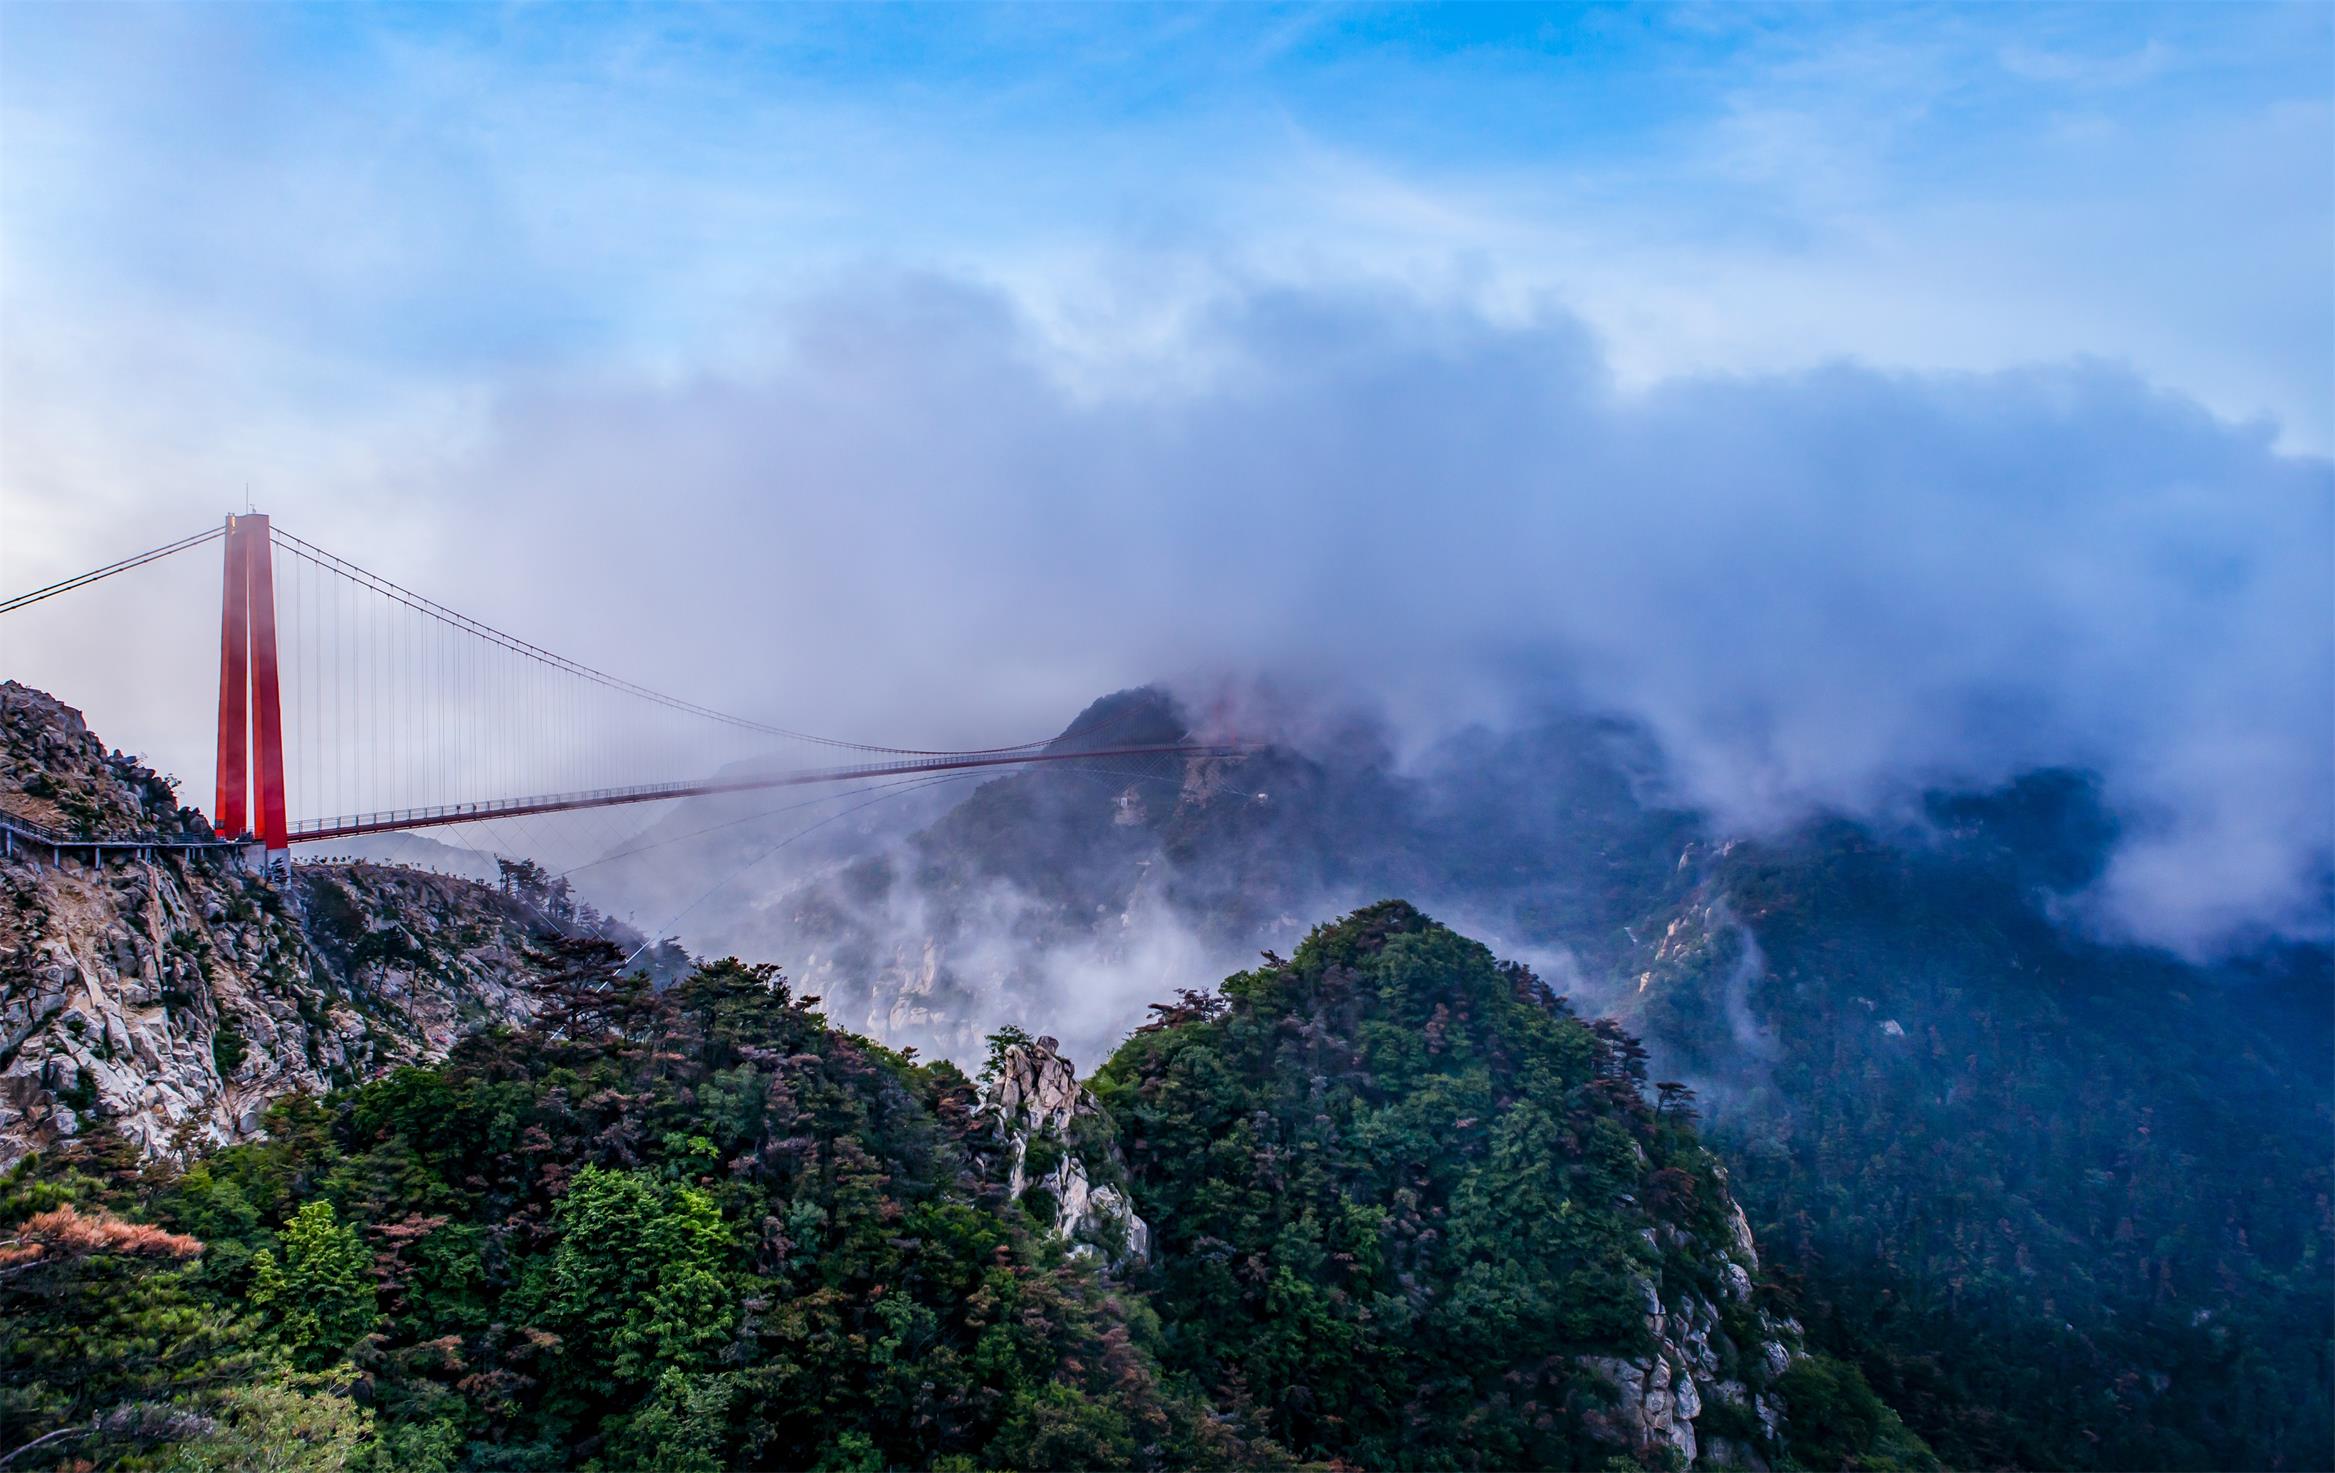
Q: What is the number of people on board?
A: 2